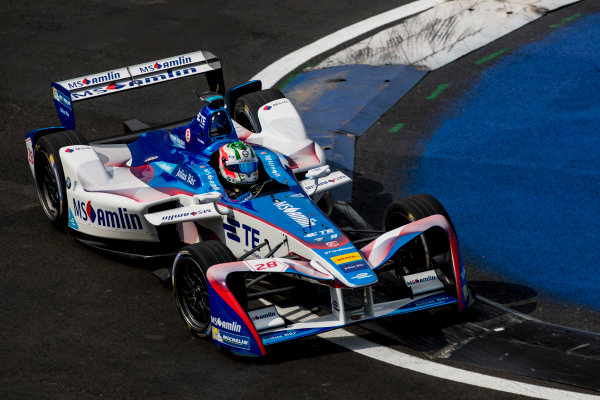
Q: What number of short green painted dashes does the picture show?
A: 4